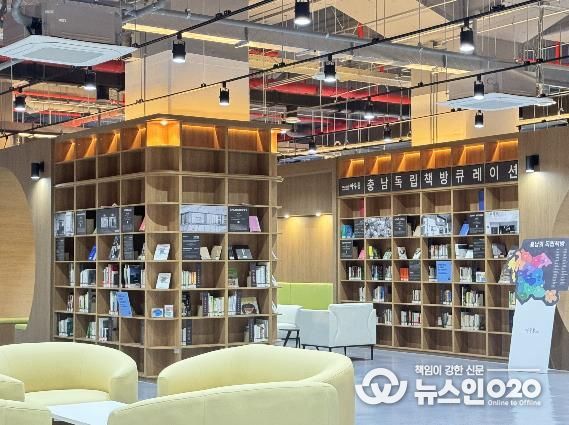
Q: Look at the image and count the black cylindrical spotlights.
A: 14